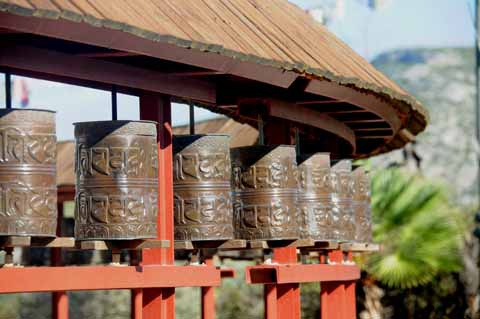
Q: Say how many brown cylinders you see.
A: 7